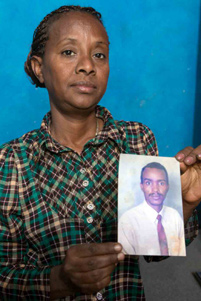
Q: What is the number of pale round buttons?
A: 5